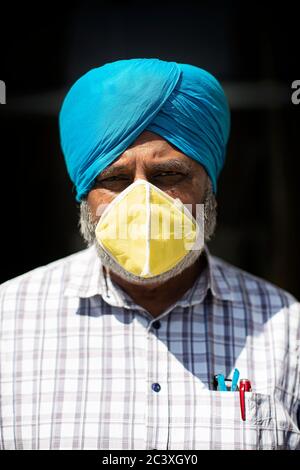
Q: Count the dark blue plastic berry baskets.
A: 0